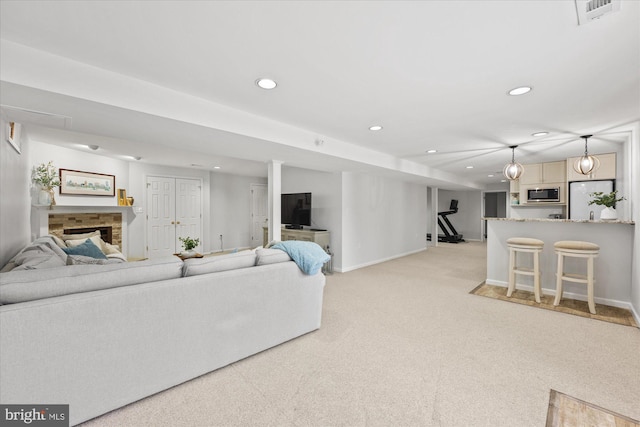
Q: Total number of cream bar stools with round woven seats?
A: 2